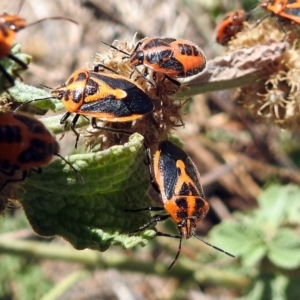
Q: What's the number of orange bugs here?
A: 7